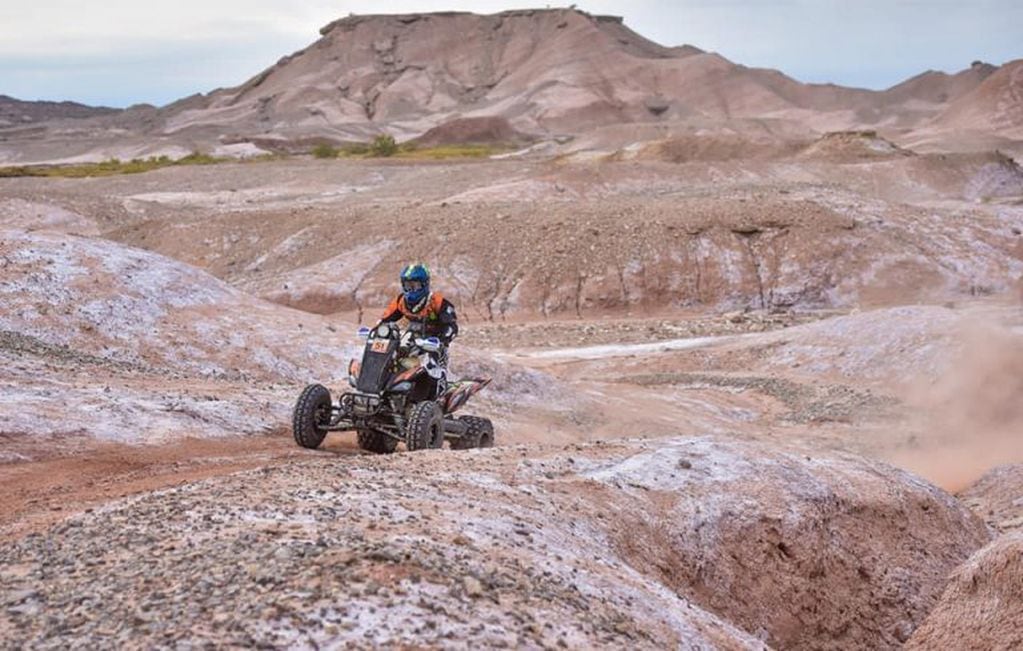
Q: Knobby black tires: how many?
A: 4